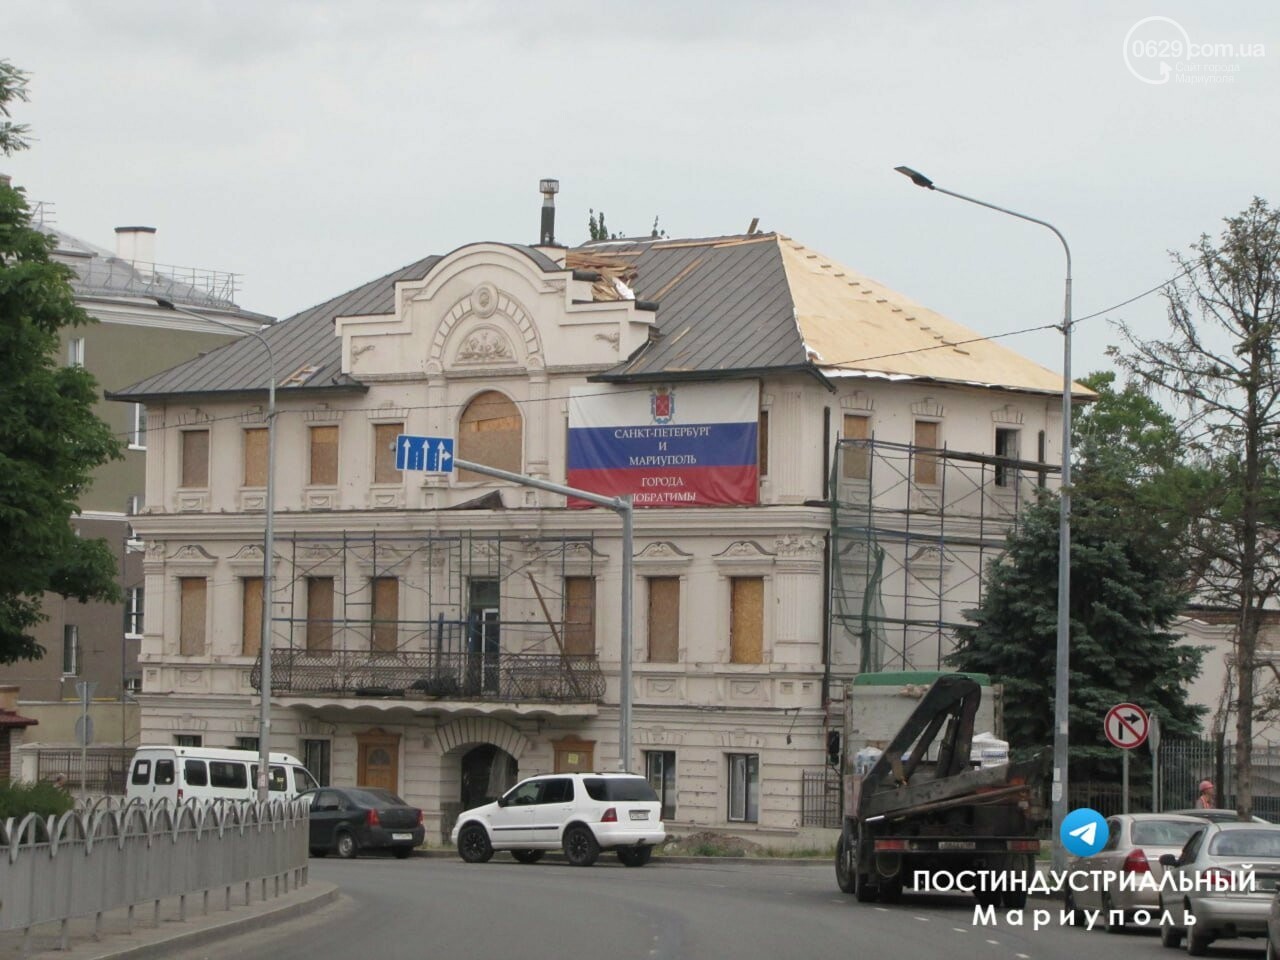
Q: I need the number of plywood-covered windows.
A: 15